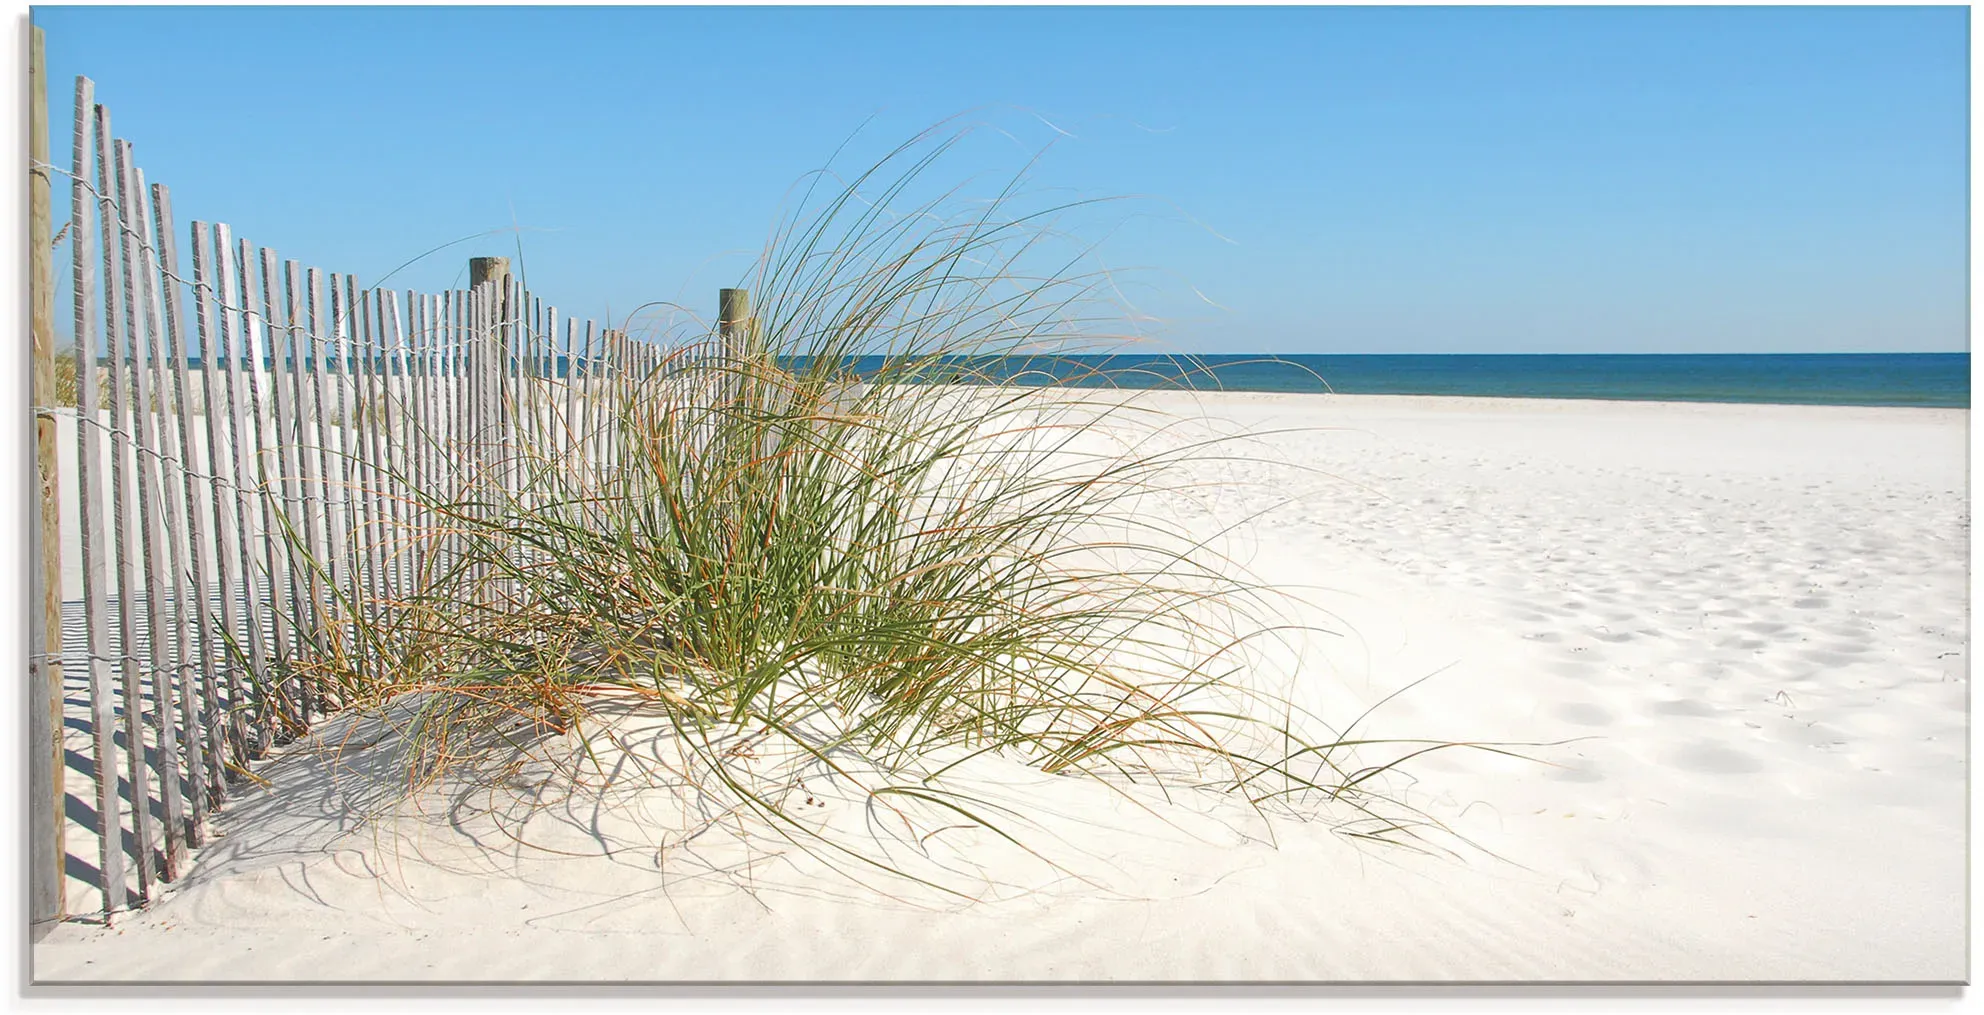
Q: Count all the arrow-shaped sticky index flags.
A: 0